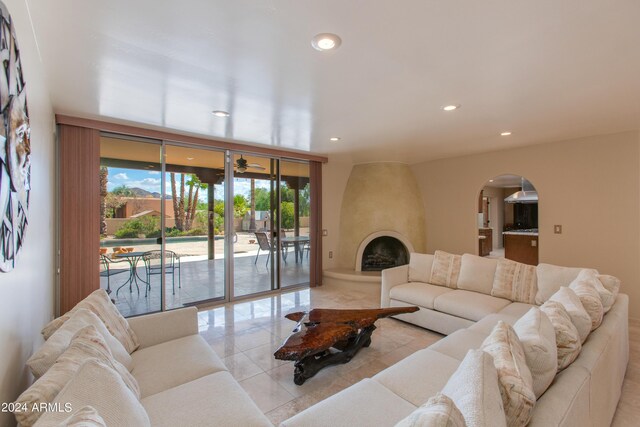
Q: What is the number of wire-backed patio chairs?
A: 2